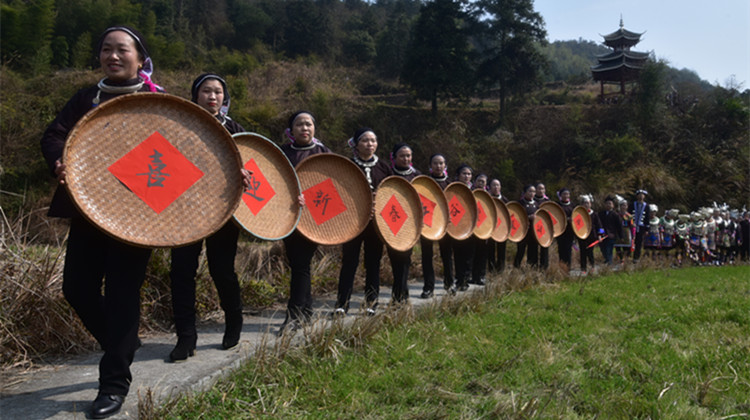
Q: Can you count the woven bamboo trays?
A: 12